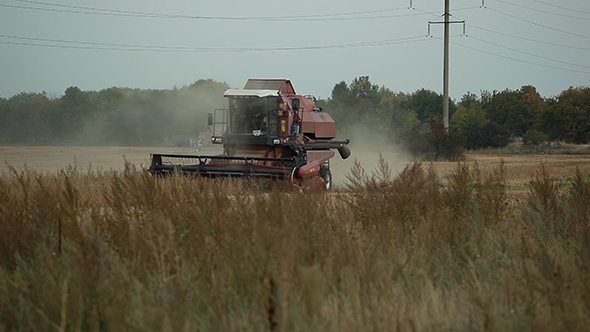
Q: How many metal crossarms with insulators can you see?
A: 1